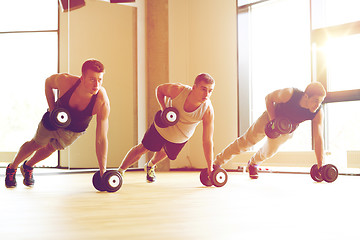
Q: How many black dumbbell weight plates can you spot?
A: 12